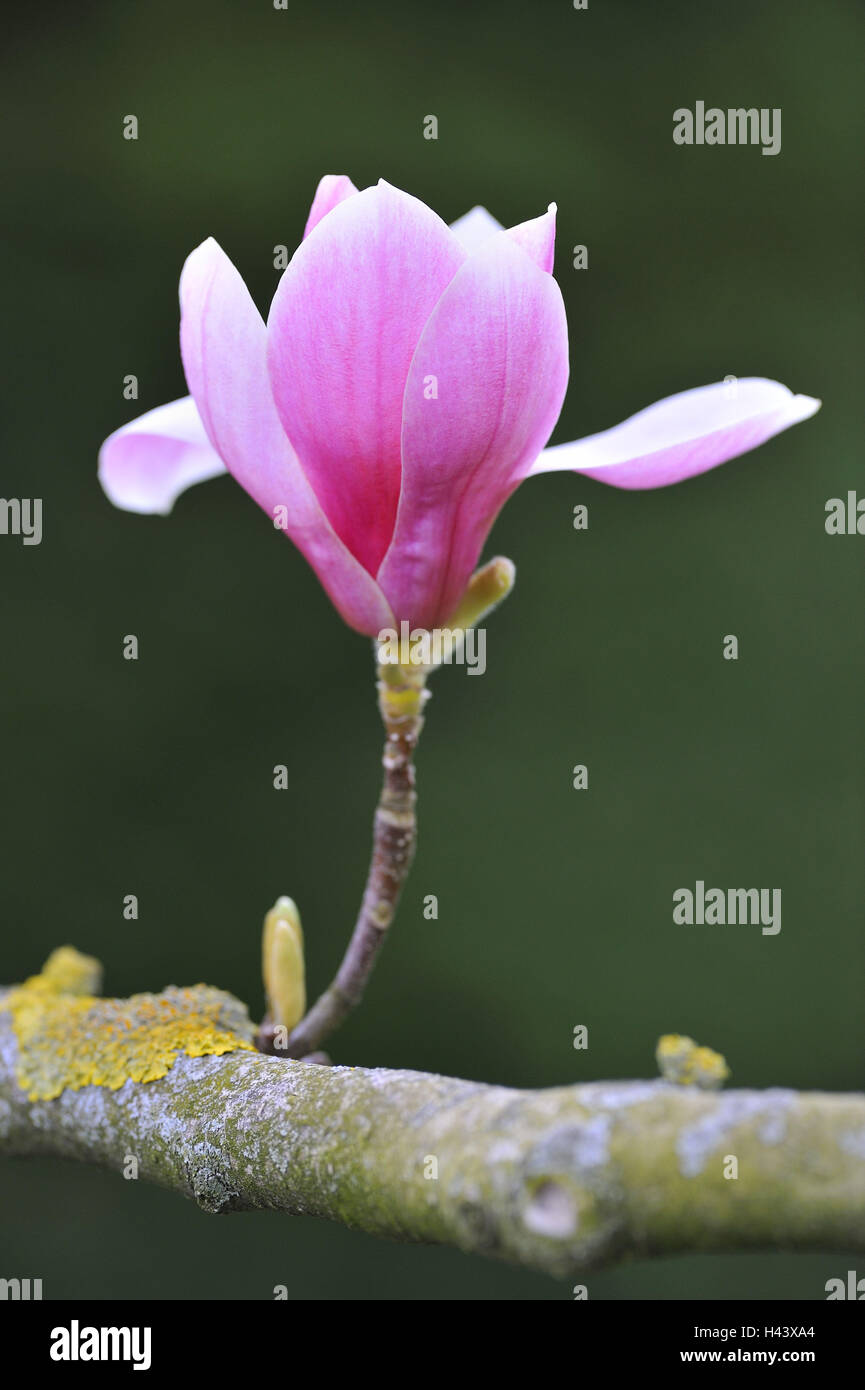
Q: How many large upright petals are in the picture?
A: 3